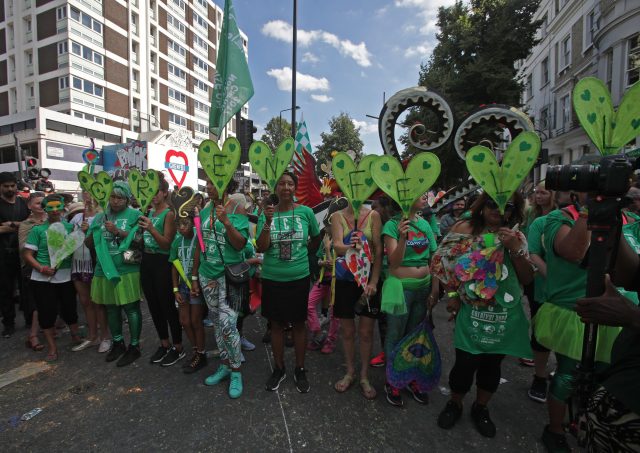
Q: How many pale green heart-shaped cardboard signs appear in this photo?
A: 8